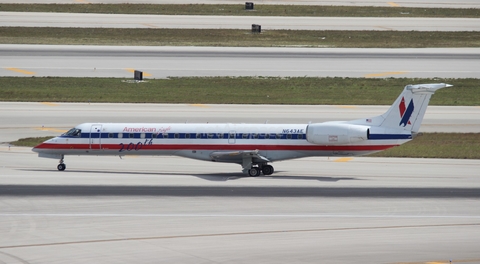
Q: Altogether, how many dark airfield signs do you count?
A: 3